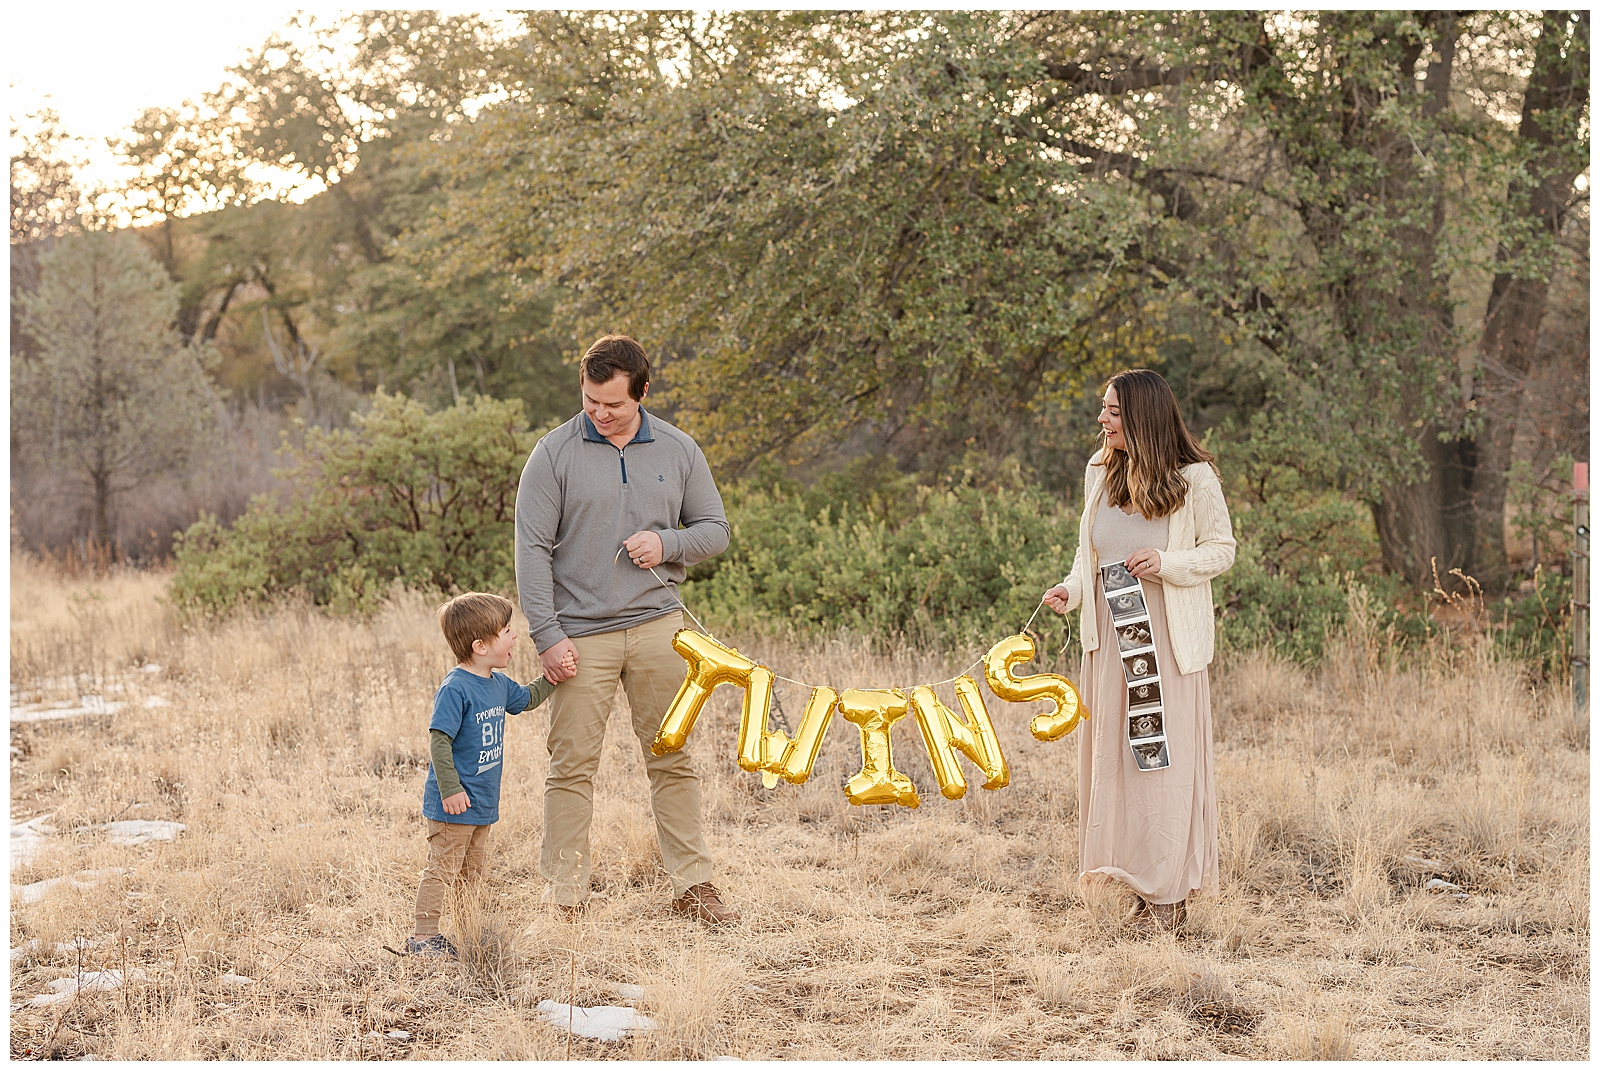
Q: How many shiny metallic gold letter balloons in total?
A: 5